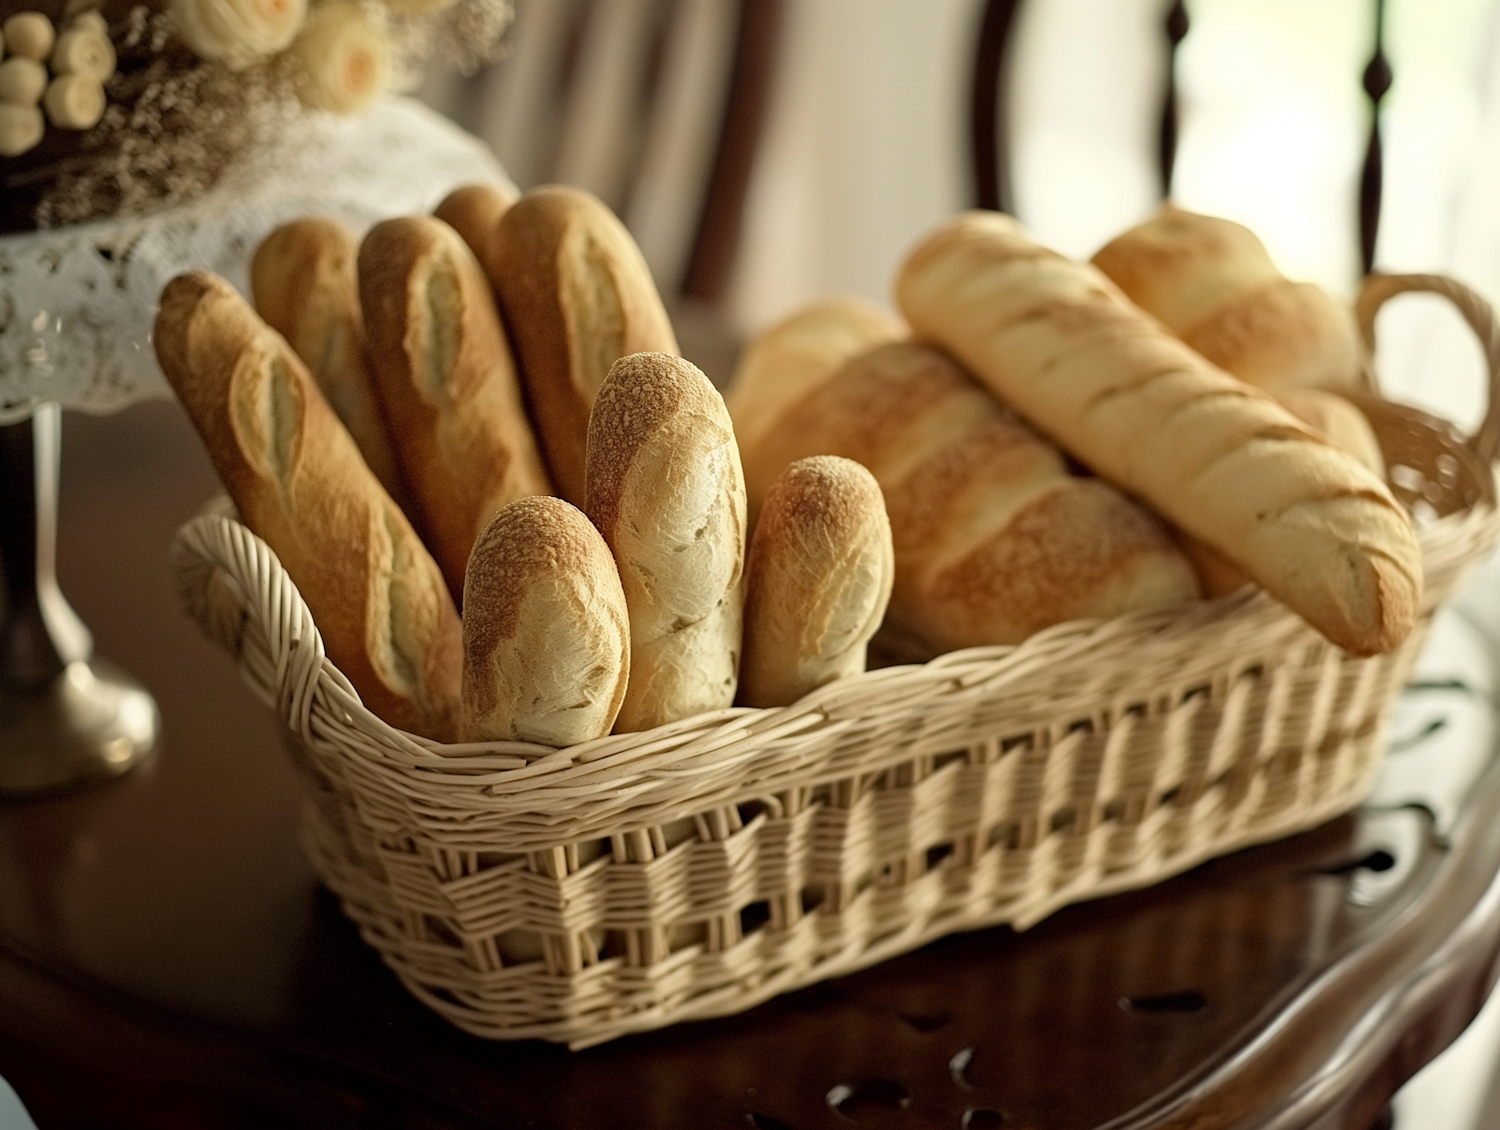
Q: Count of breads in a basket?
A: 13